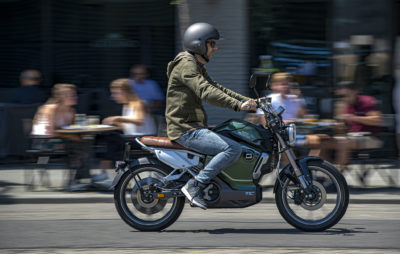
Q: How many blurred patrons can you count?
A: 6